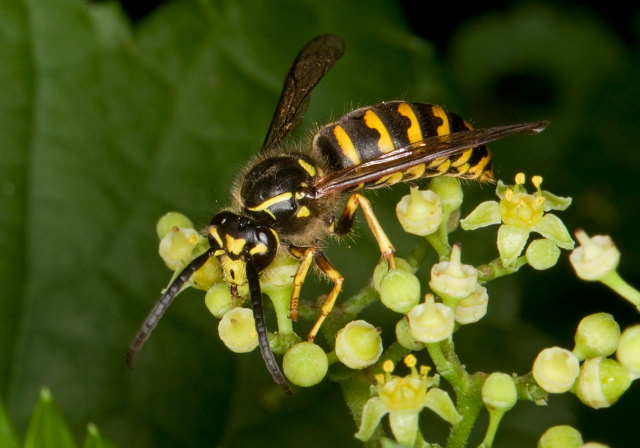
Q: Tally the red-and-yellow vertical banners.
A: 0